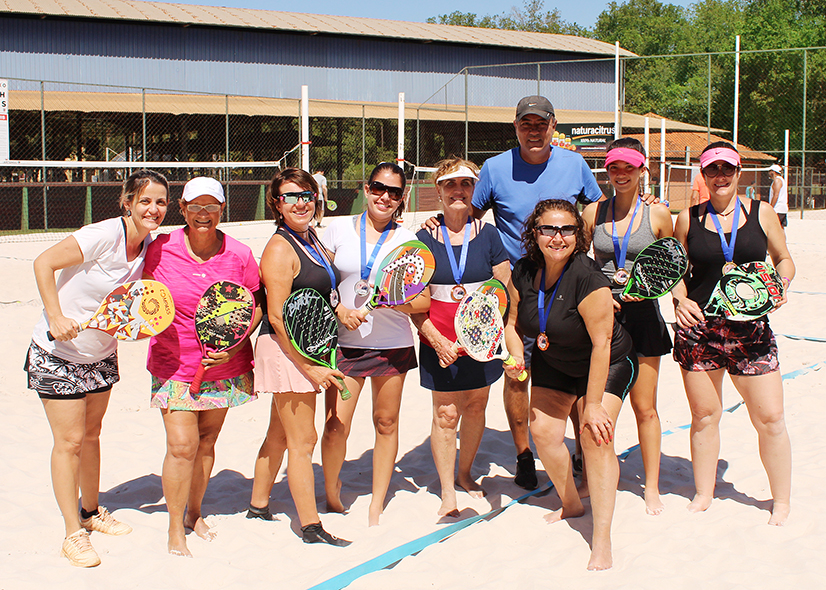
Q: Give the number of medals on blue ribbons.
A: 6